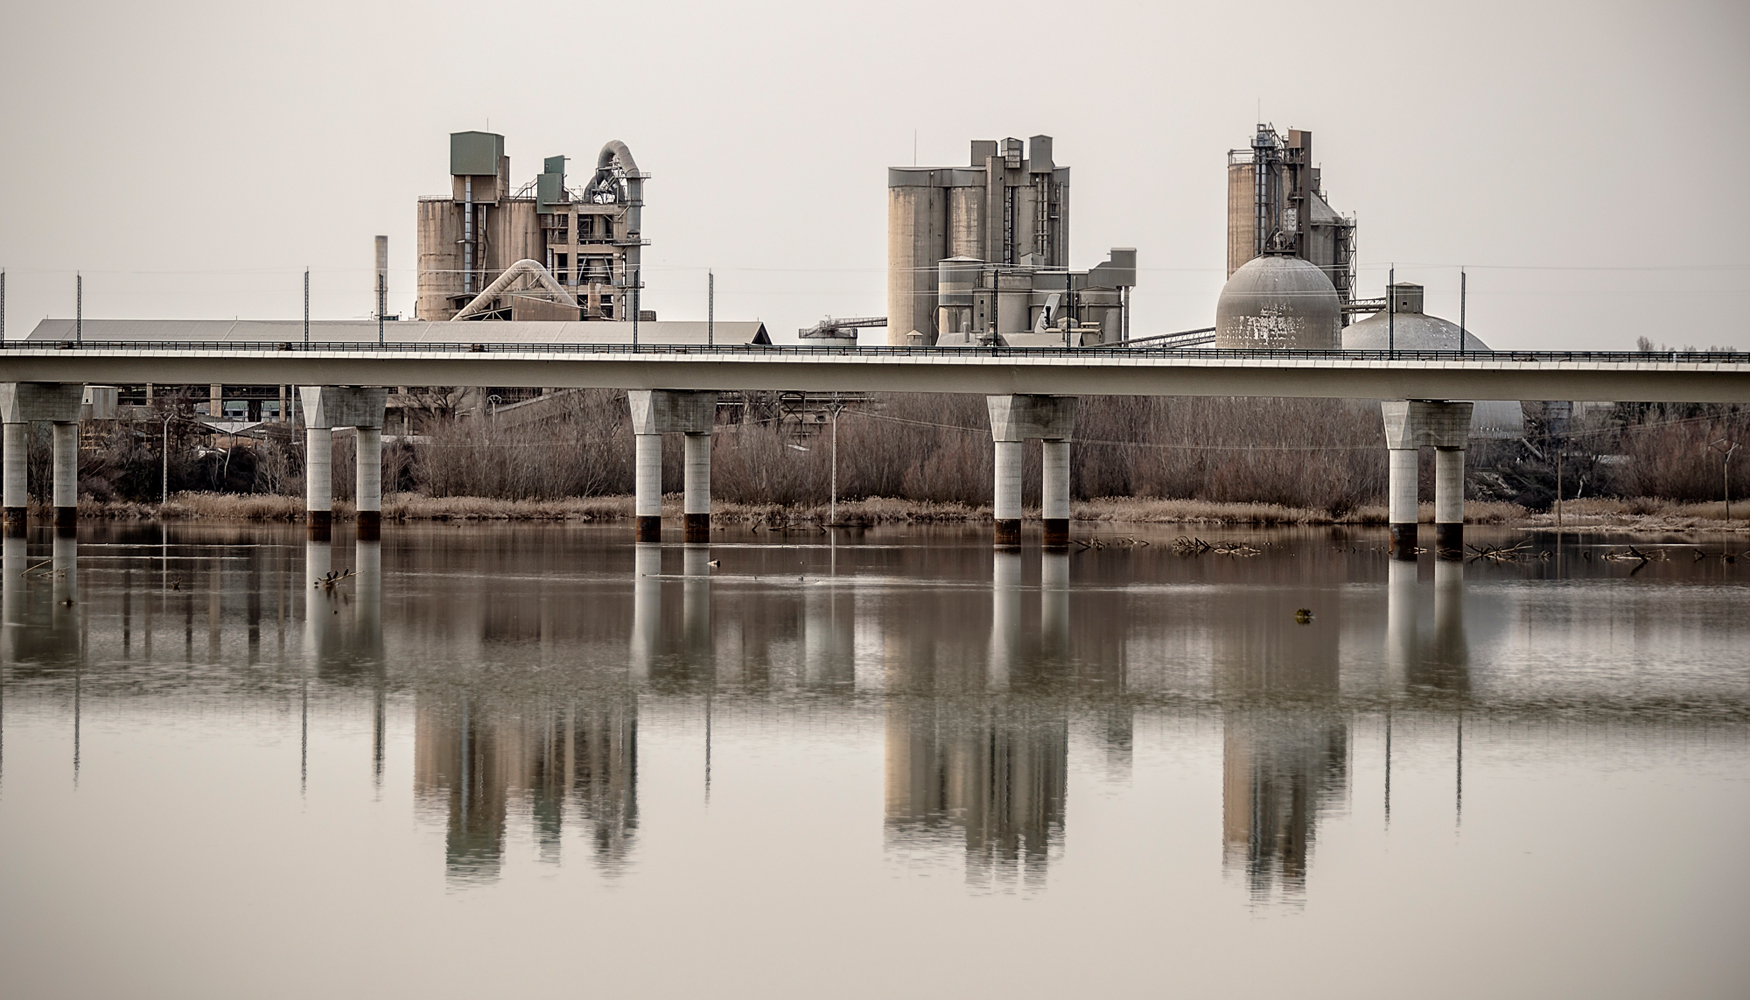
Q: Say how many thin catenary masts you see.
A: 10